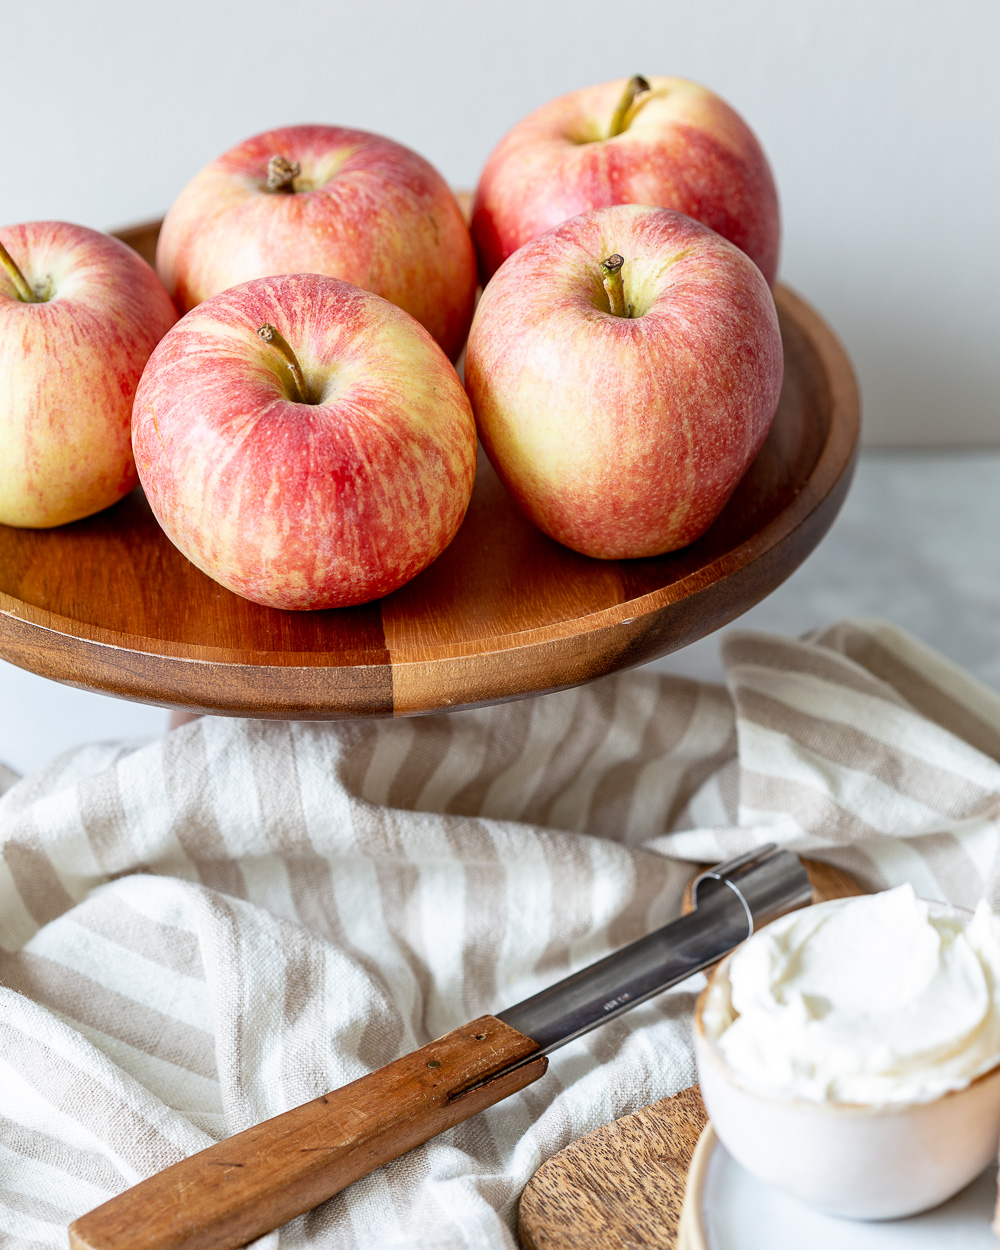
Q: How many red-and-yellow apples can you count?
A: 5